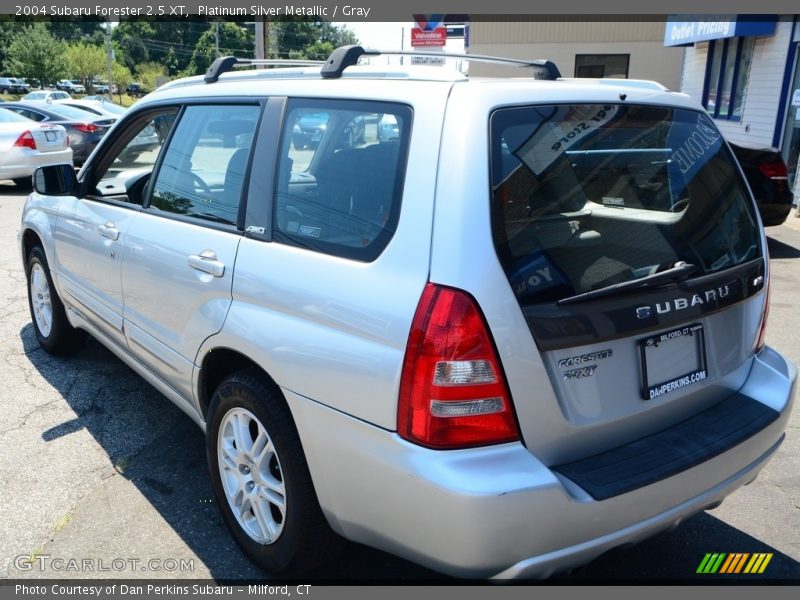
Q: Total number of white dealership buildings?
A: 1